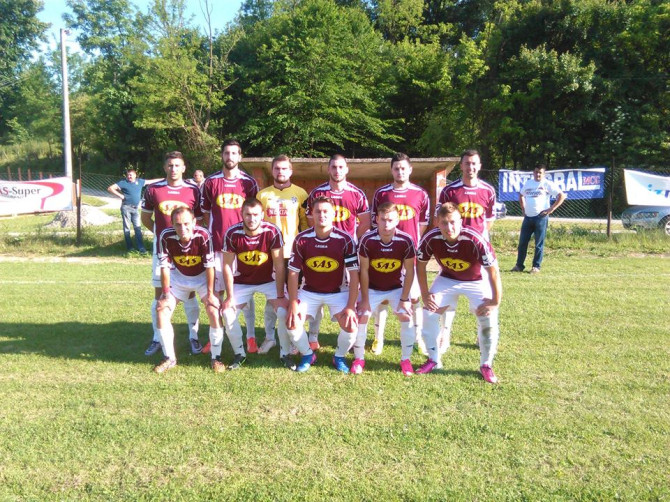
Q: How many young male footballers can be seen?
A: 11